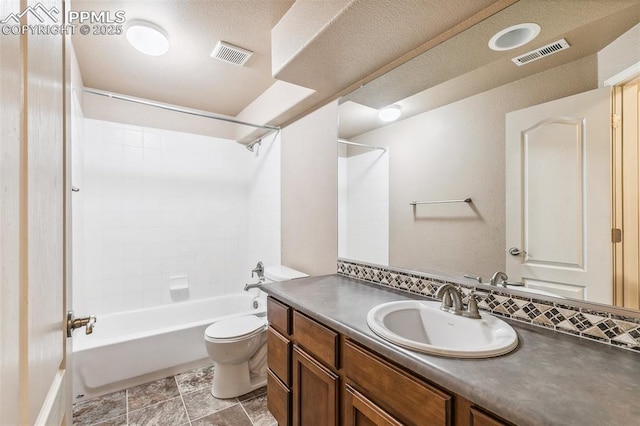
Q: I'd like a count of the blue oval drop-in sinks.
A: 0